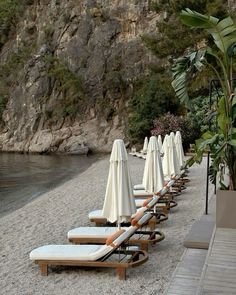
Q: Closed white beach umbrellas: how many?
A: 7